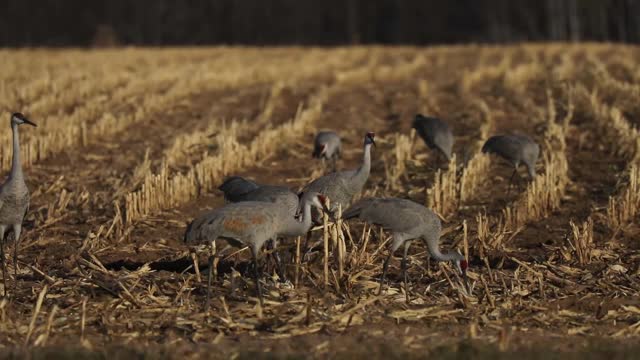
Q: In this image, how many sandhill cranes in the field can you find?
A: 8